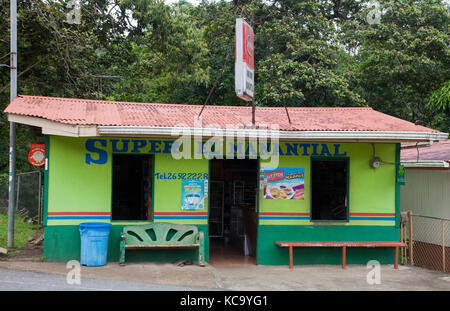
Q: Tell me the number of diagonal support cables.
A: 2